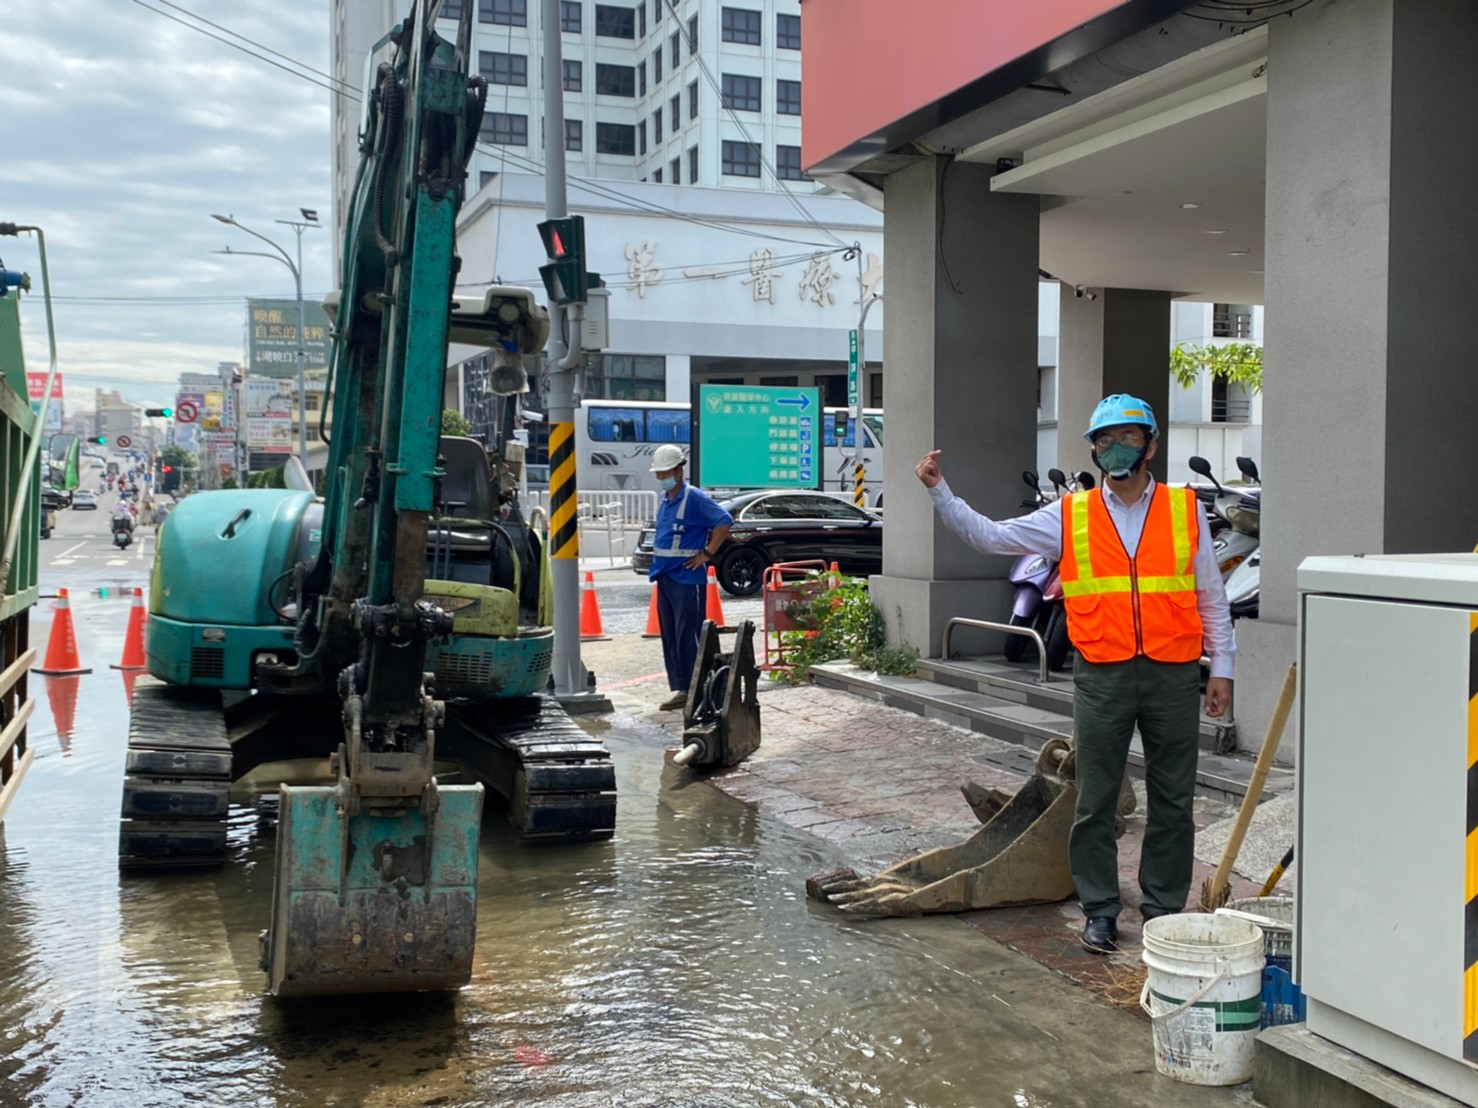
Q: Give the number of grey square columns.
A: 3